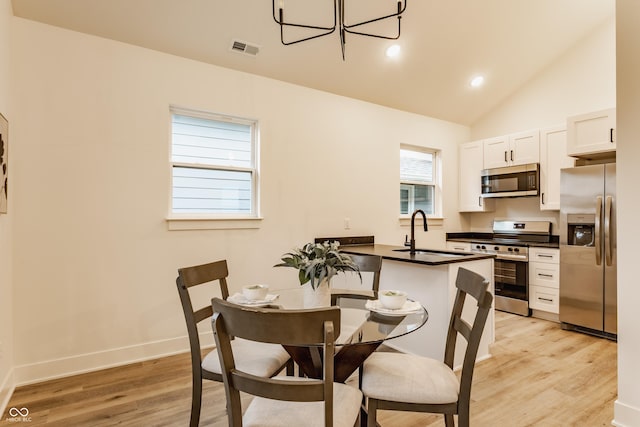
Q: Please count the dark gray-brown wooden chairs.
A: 4